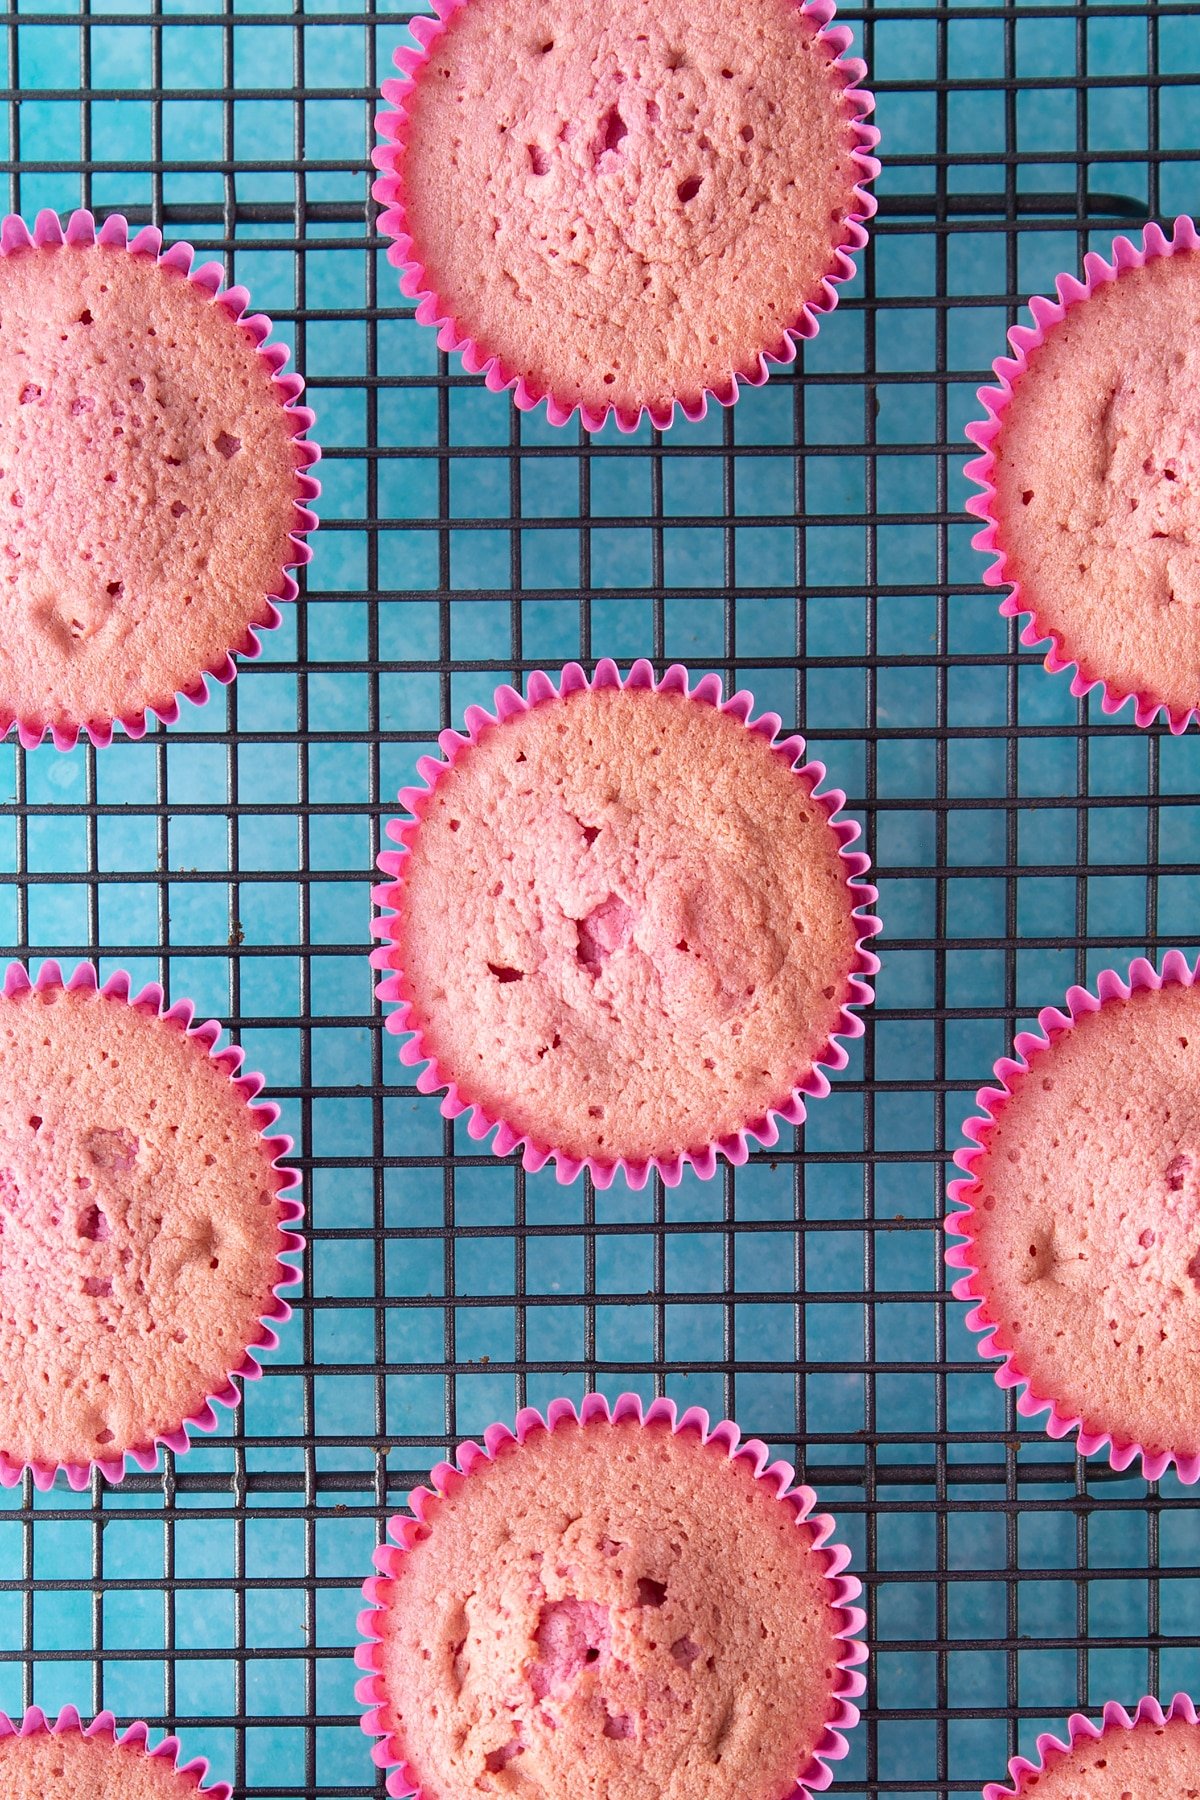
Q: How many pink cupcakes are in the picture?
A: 9